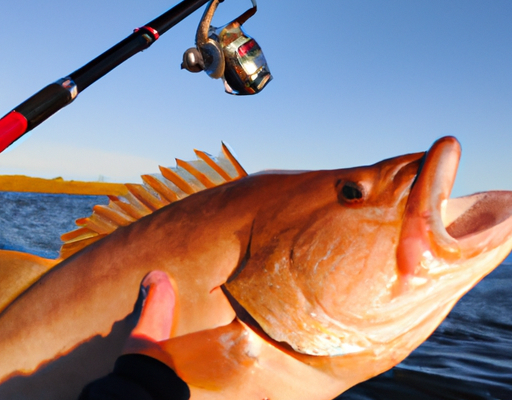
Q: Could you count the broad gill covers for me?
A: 1